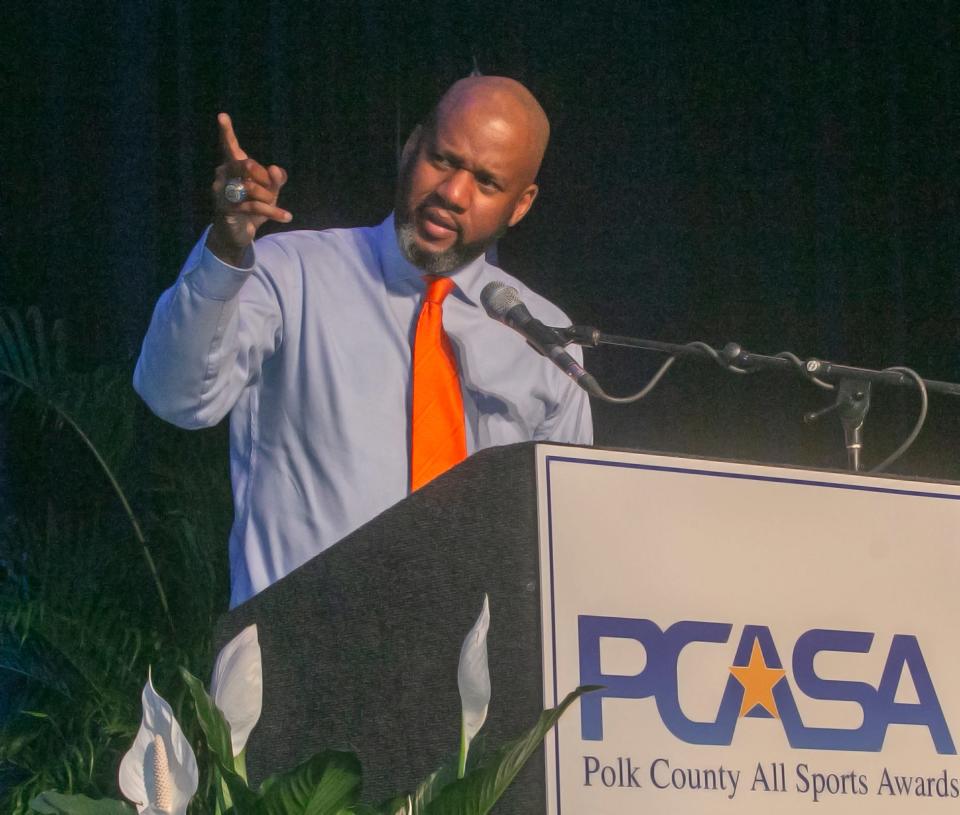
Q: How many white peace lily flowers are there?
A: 3